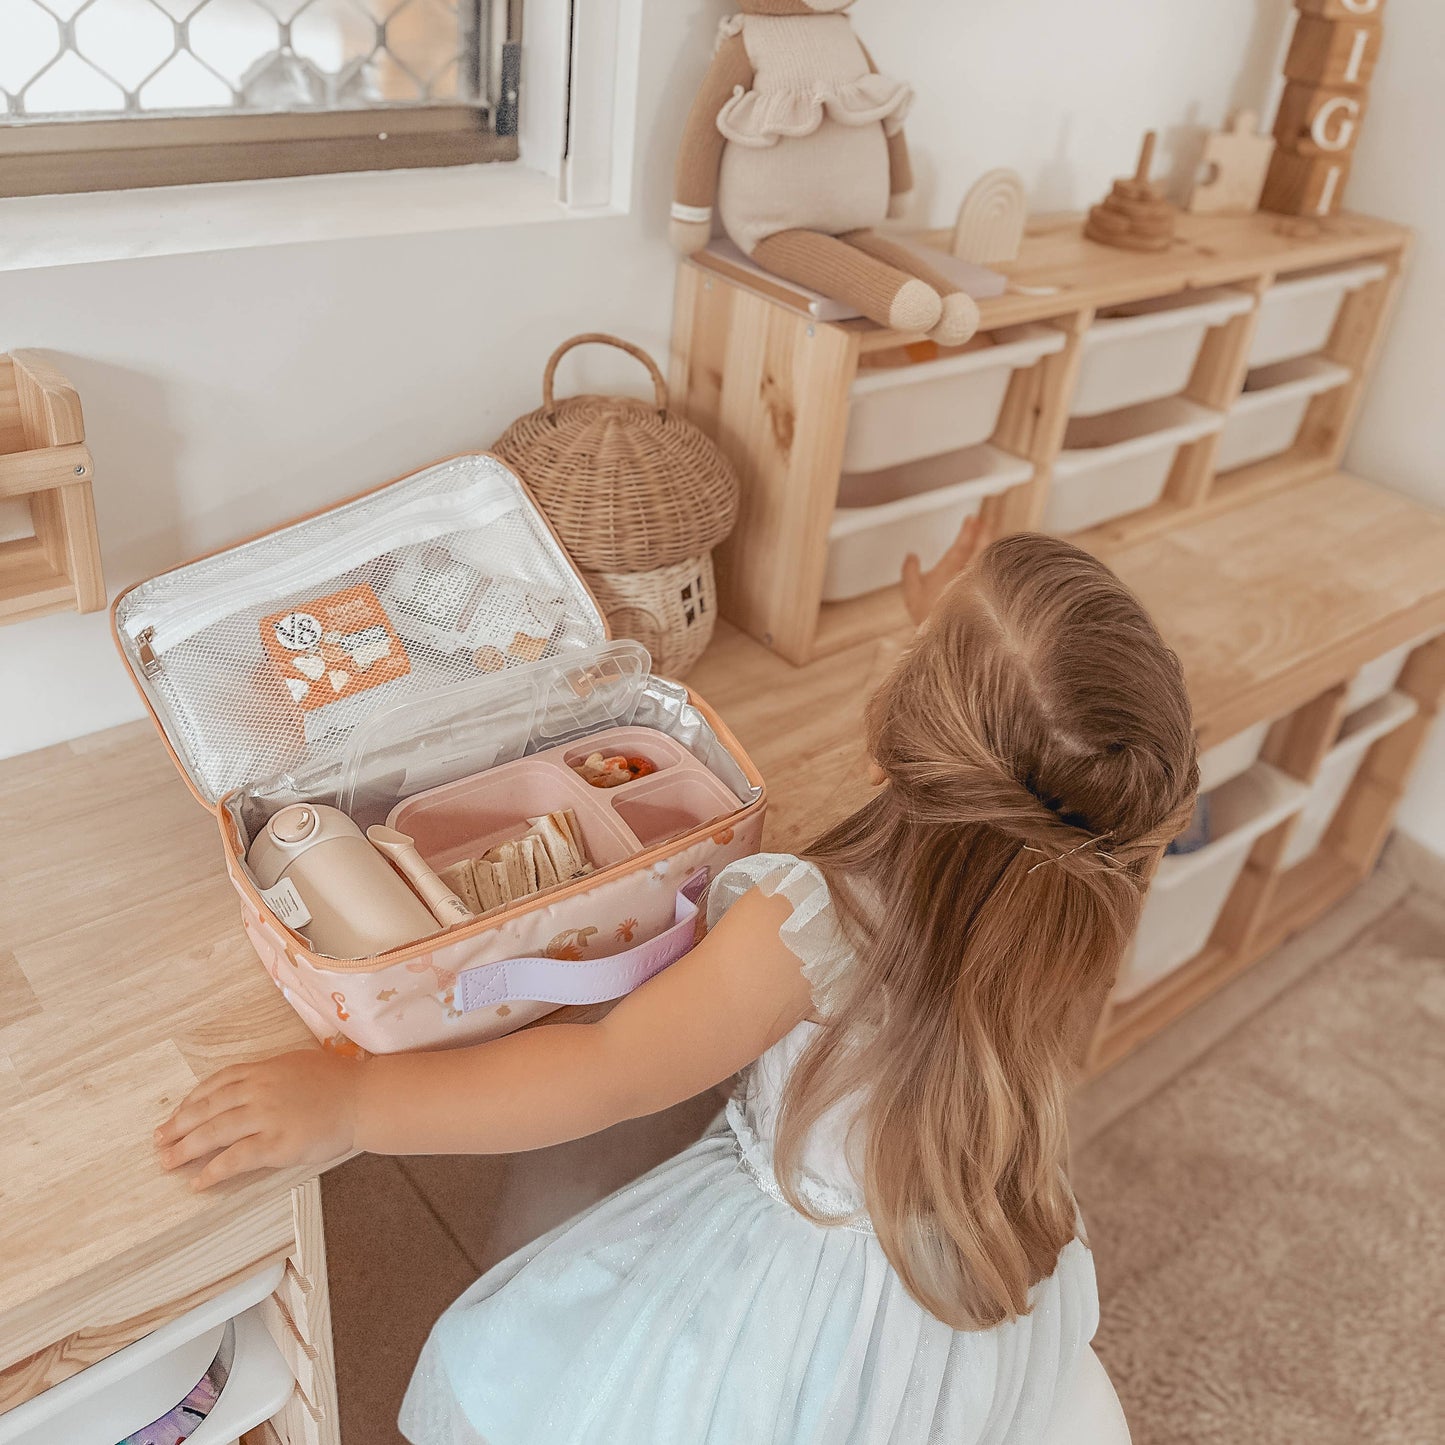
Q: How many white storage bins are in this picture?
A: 12